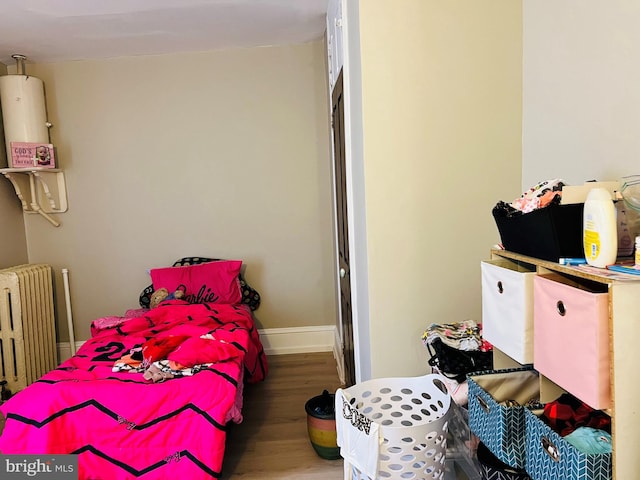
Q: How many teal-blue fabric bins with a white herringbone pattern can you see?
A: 2